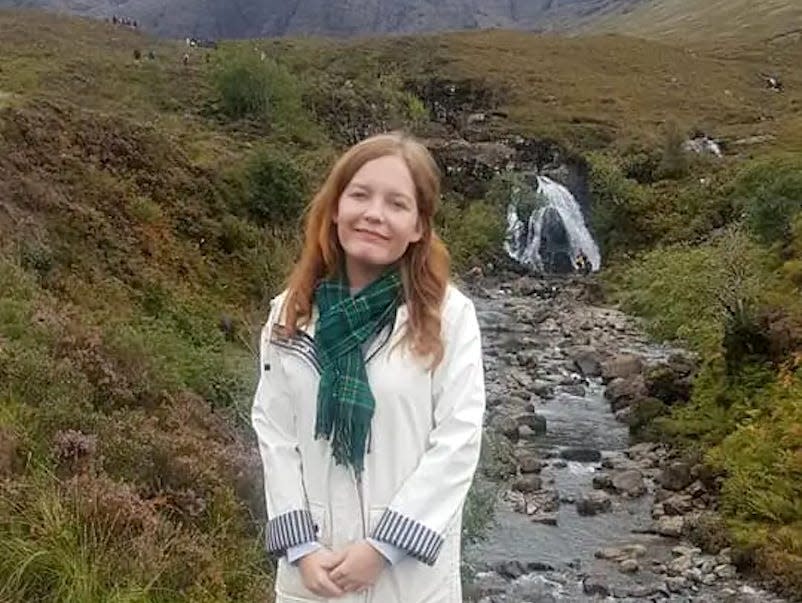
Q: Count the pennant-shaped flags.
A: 0